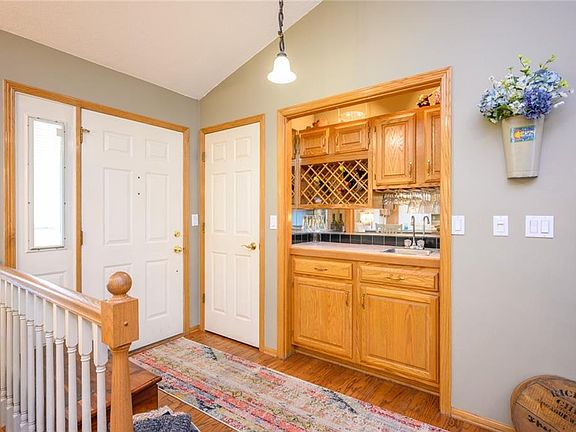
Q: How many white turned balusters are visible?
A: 11